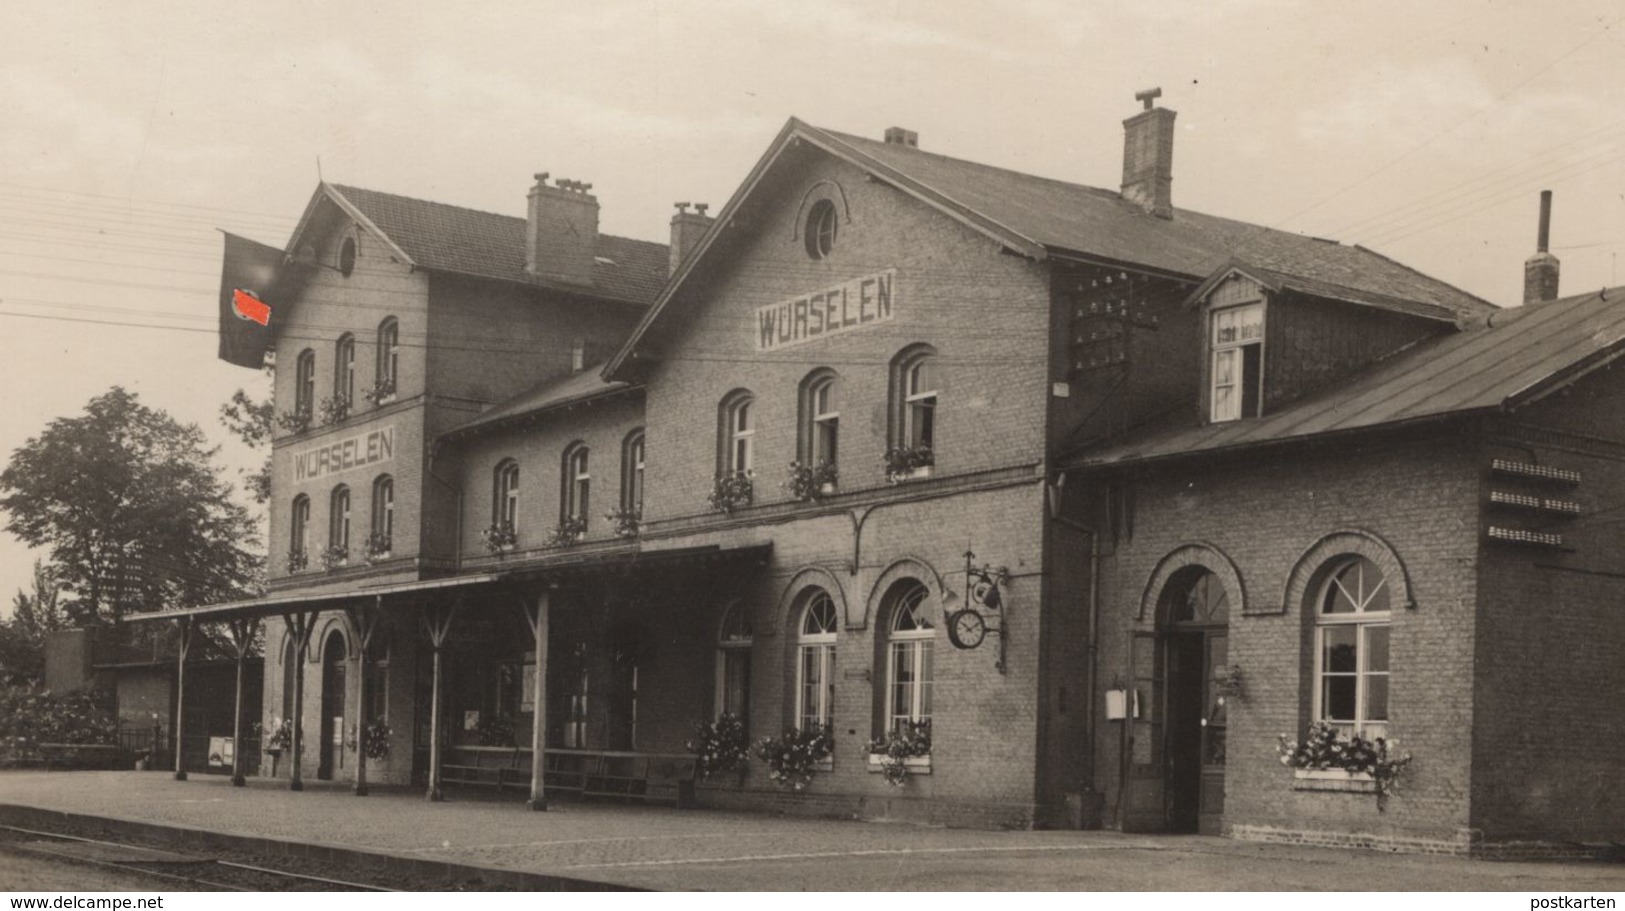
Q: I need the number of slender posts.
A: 6